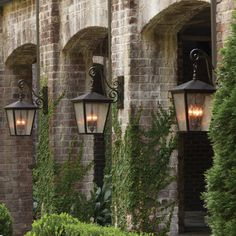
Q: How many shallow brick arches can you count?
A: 3